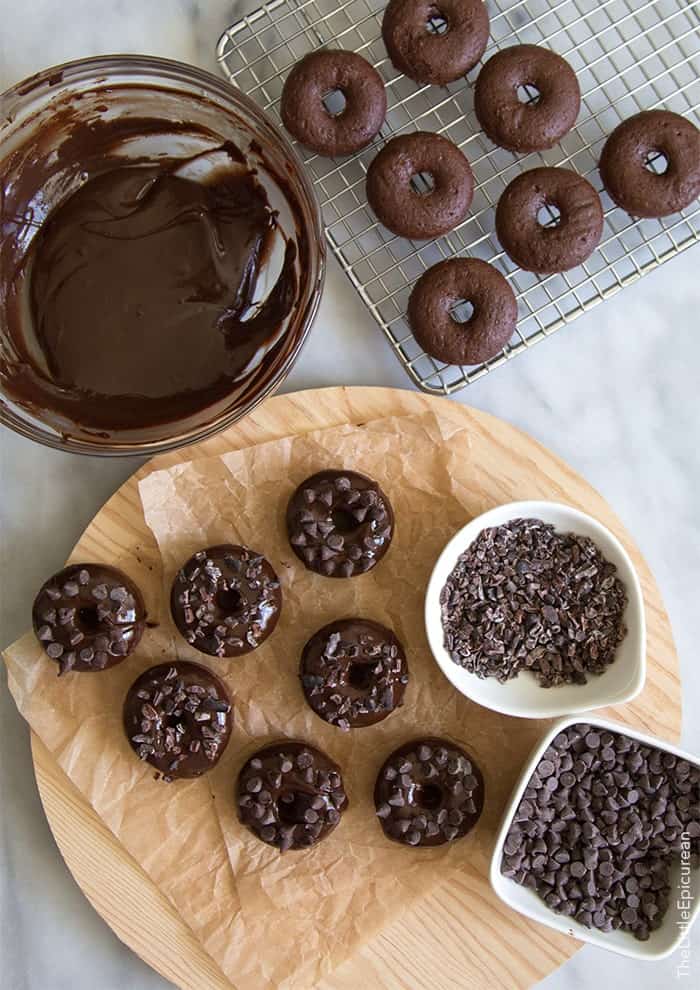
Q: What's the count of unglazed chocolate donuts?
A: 7